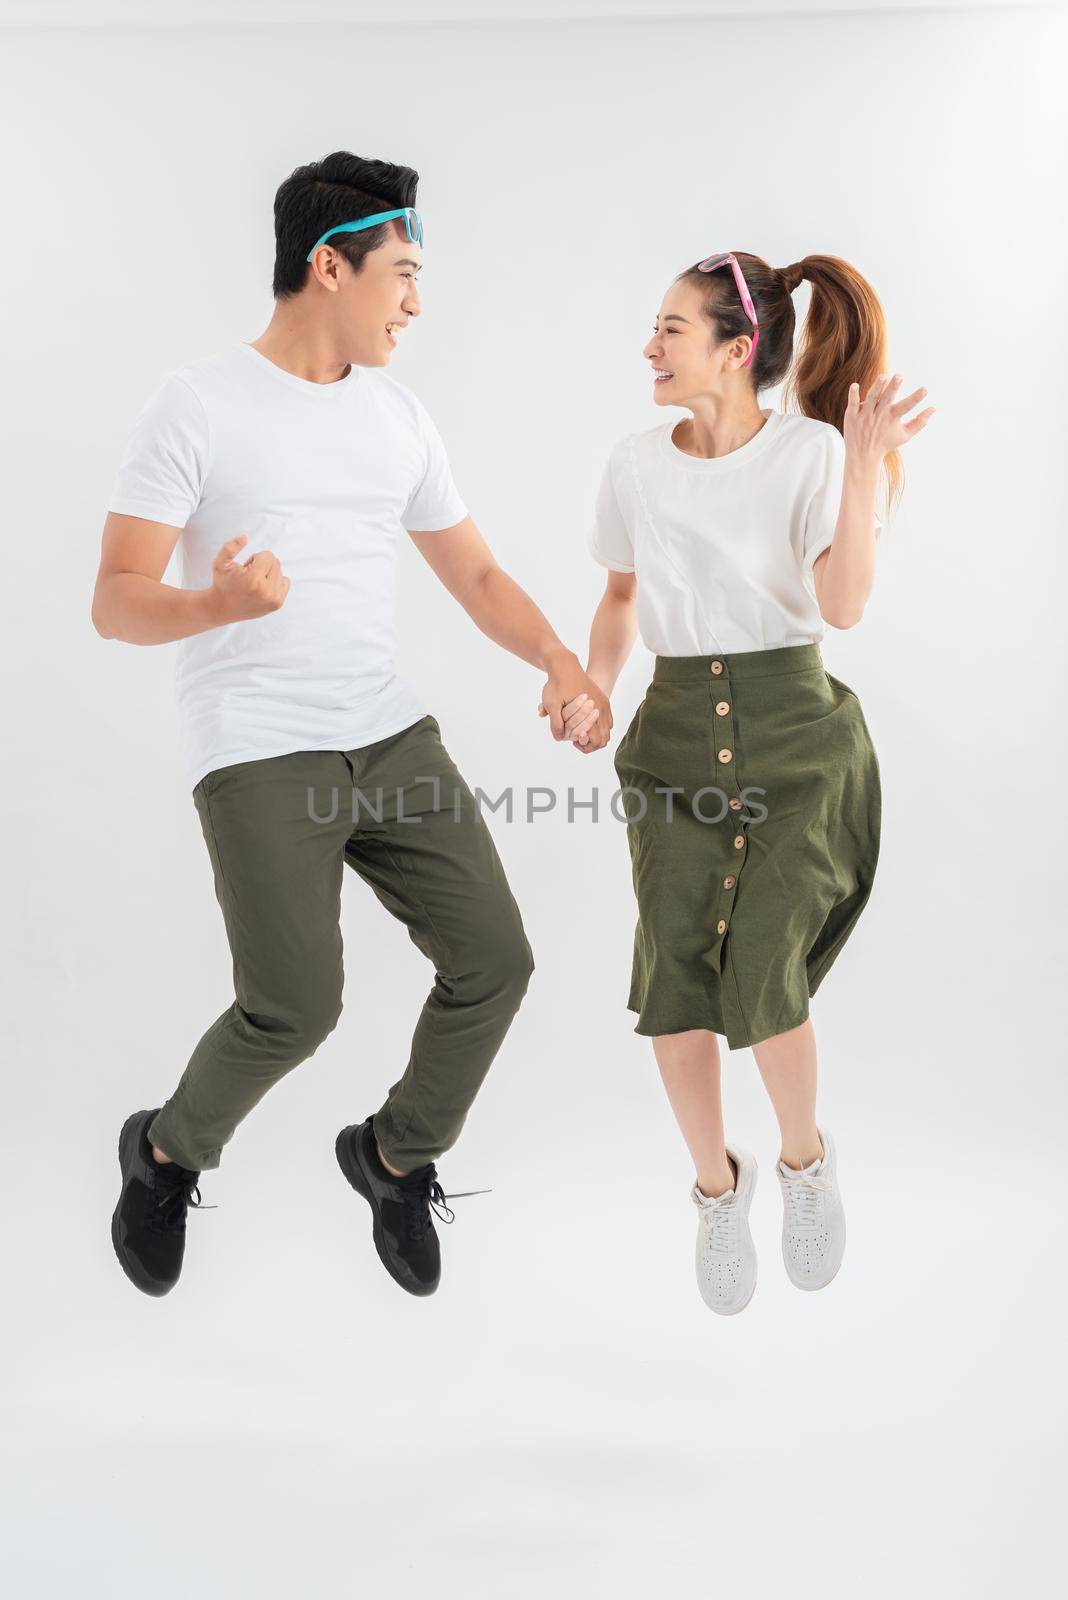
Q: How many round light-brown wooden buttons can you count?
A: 7